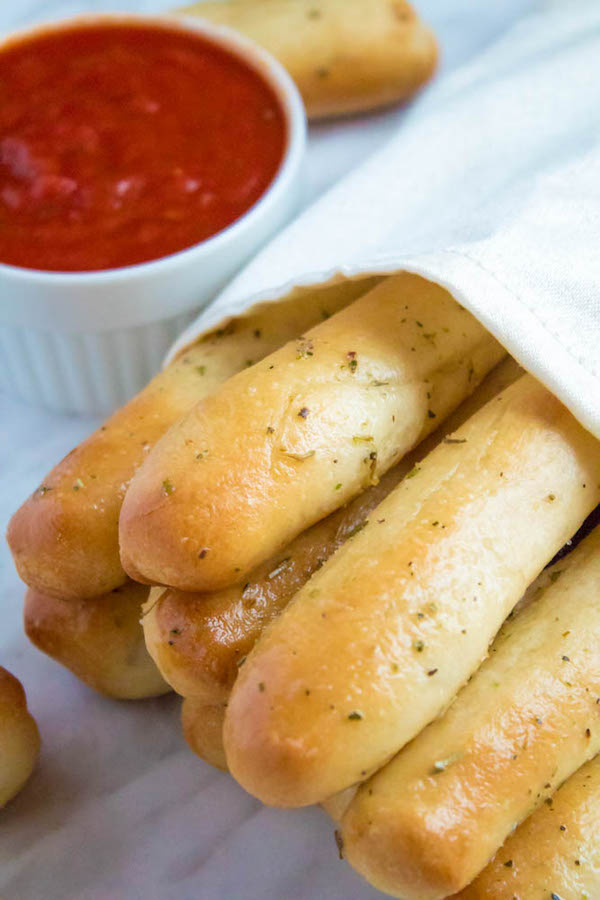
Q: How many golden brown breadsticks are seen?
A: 10